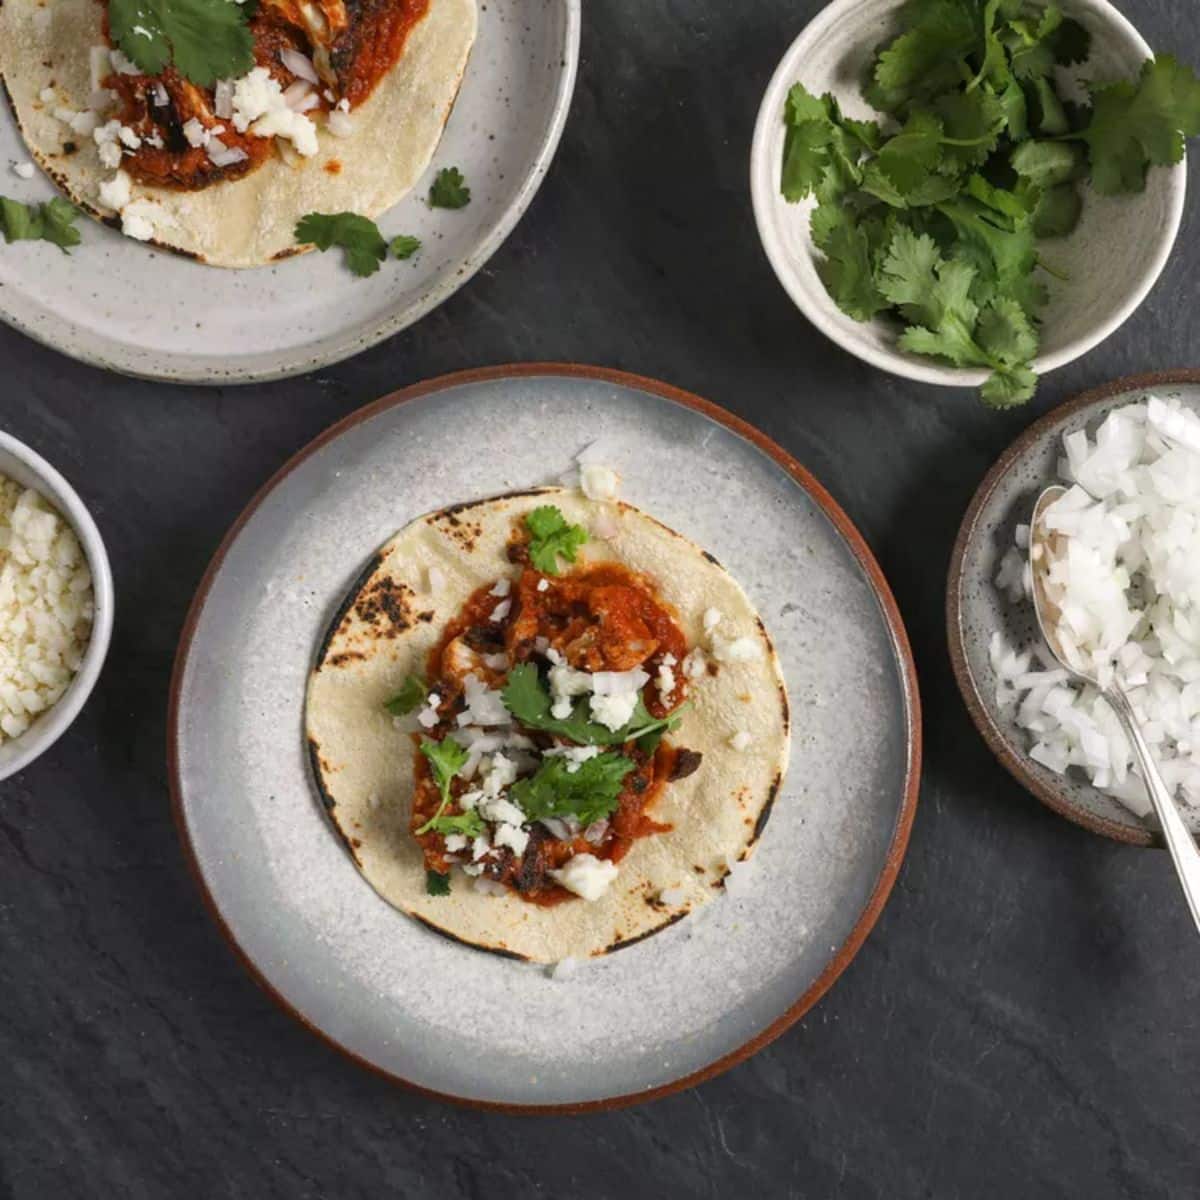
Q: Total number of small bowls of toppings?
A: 3